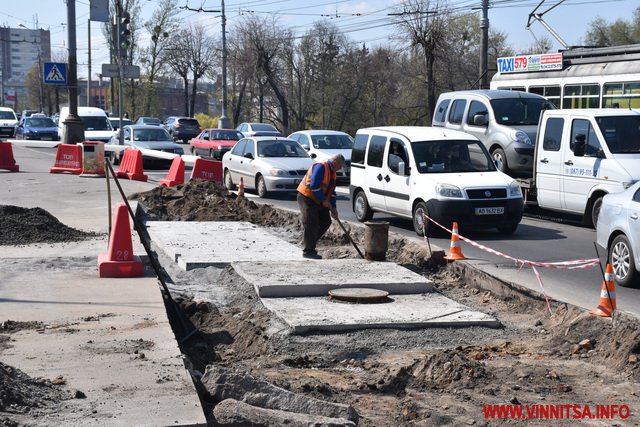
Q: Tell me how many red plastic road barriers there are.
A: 6